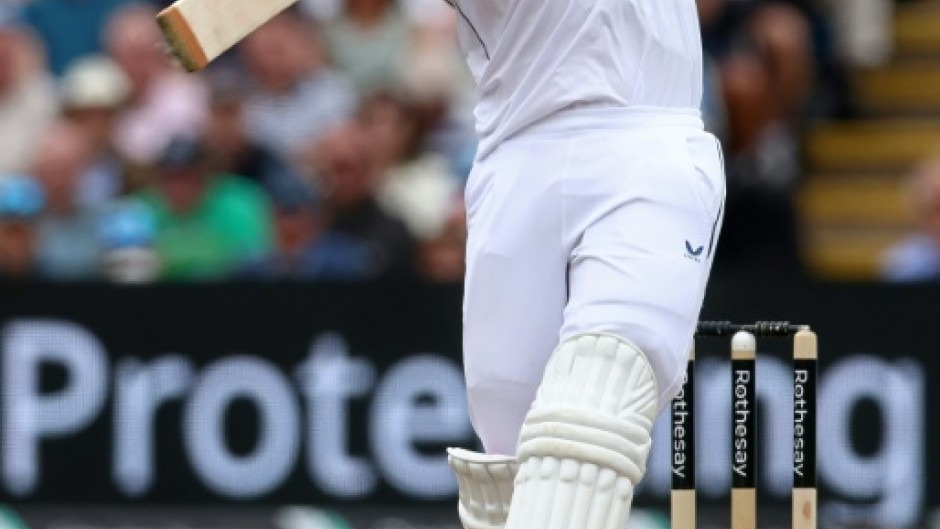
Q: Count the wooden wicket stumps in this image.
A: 3